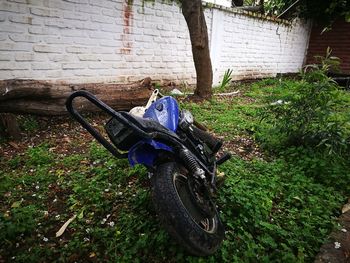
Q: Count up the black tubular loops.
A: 1